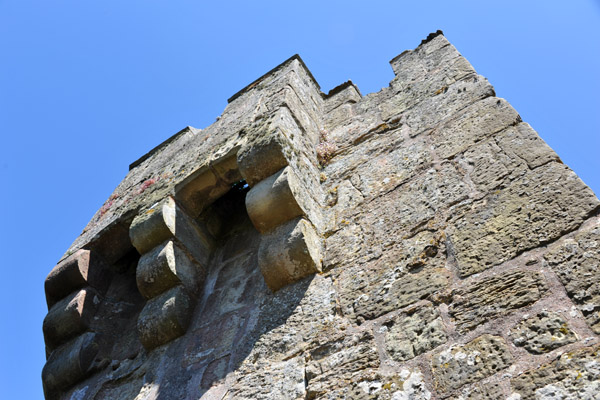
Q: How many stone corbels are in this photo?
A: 9